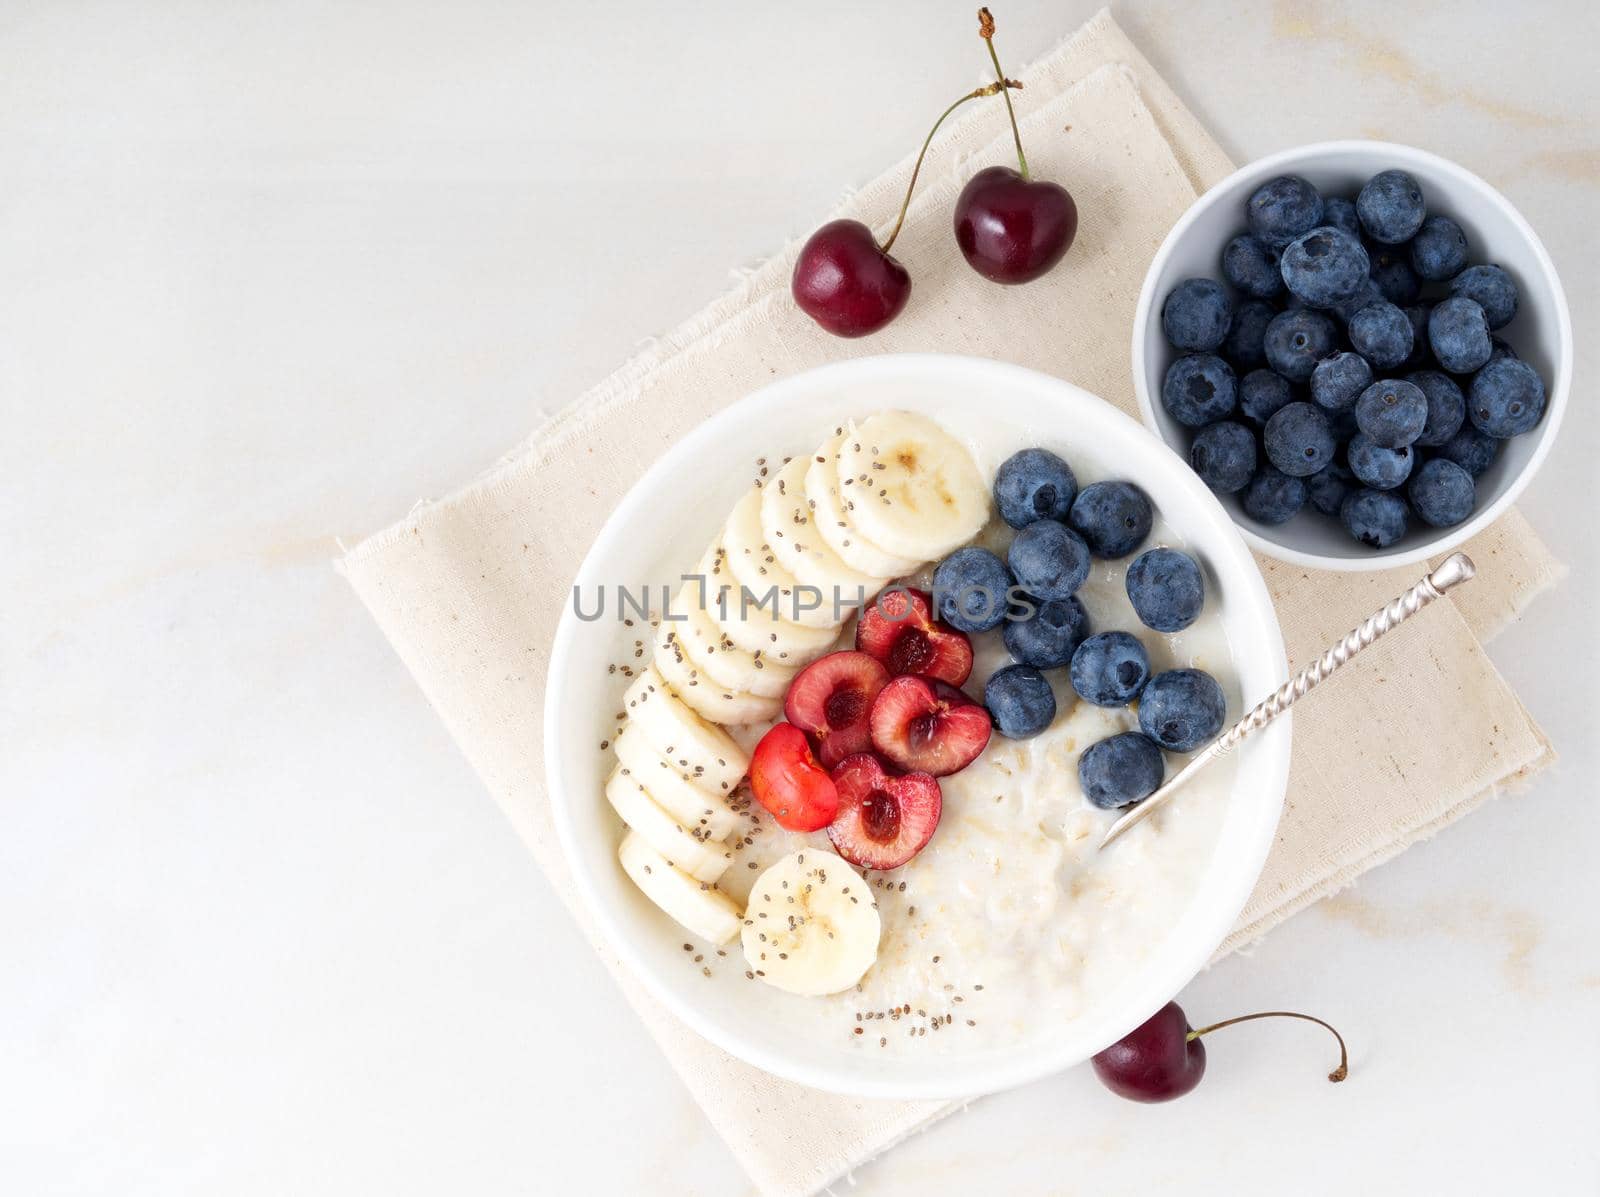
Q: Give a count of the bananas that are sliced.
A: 12